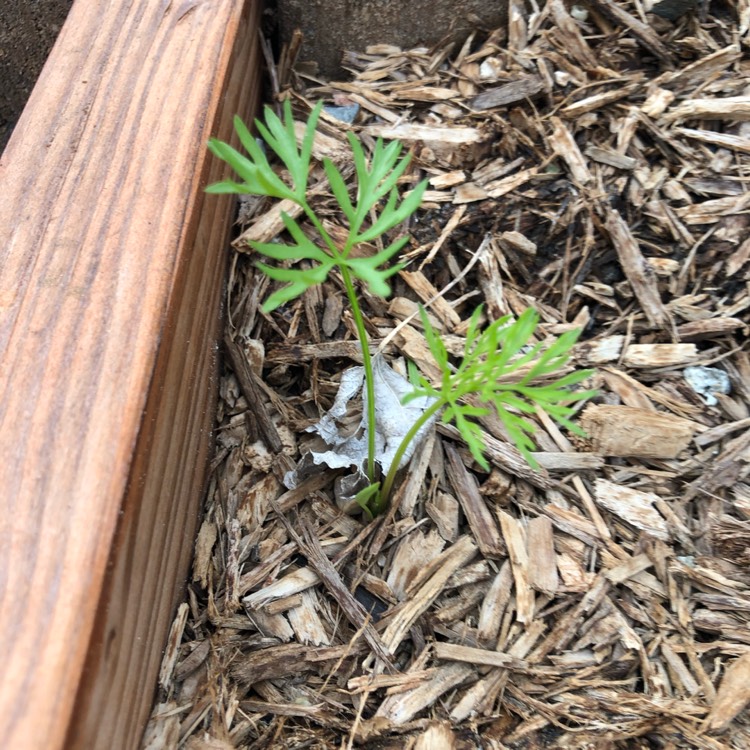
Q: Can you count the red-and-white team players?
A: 0